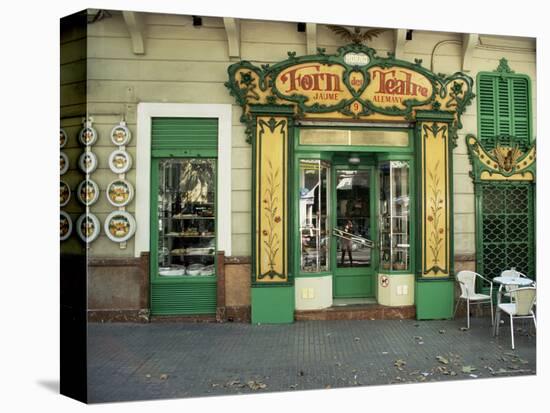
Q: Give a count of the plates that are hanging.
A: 12